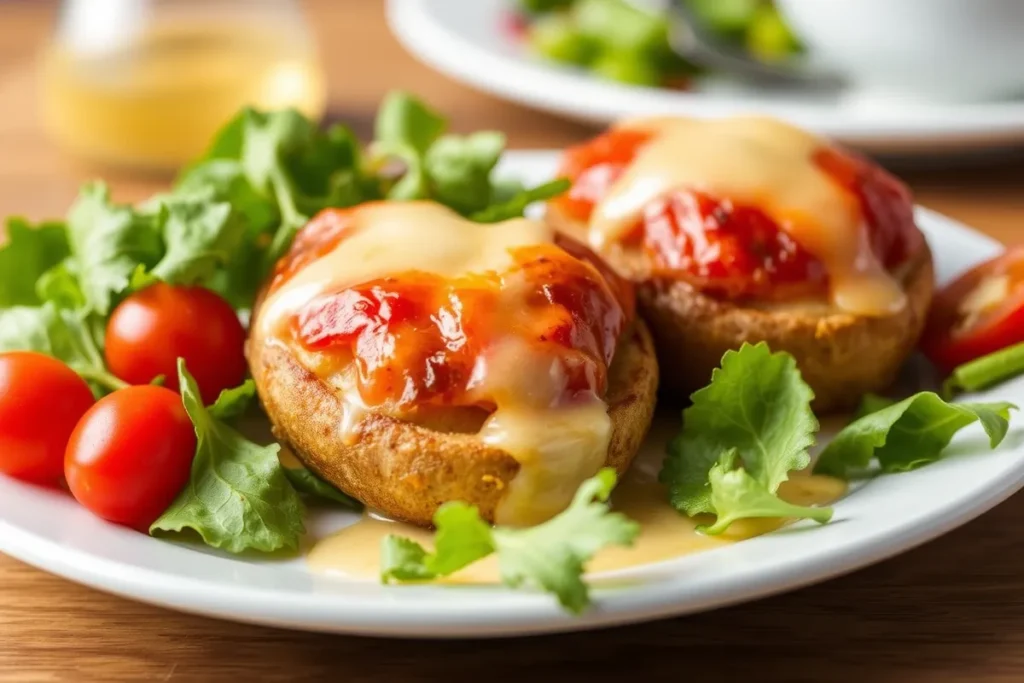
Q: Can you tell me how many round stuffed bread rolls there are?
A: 2